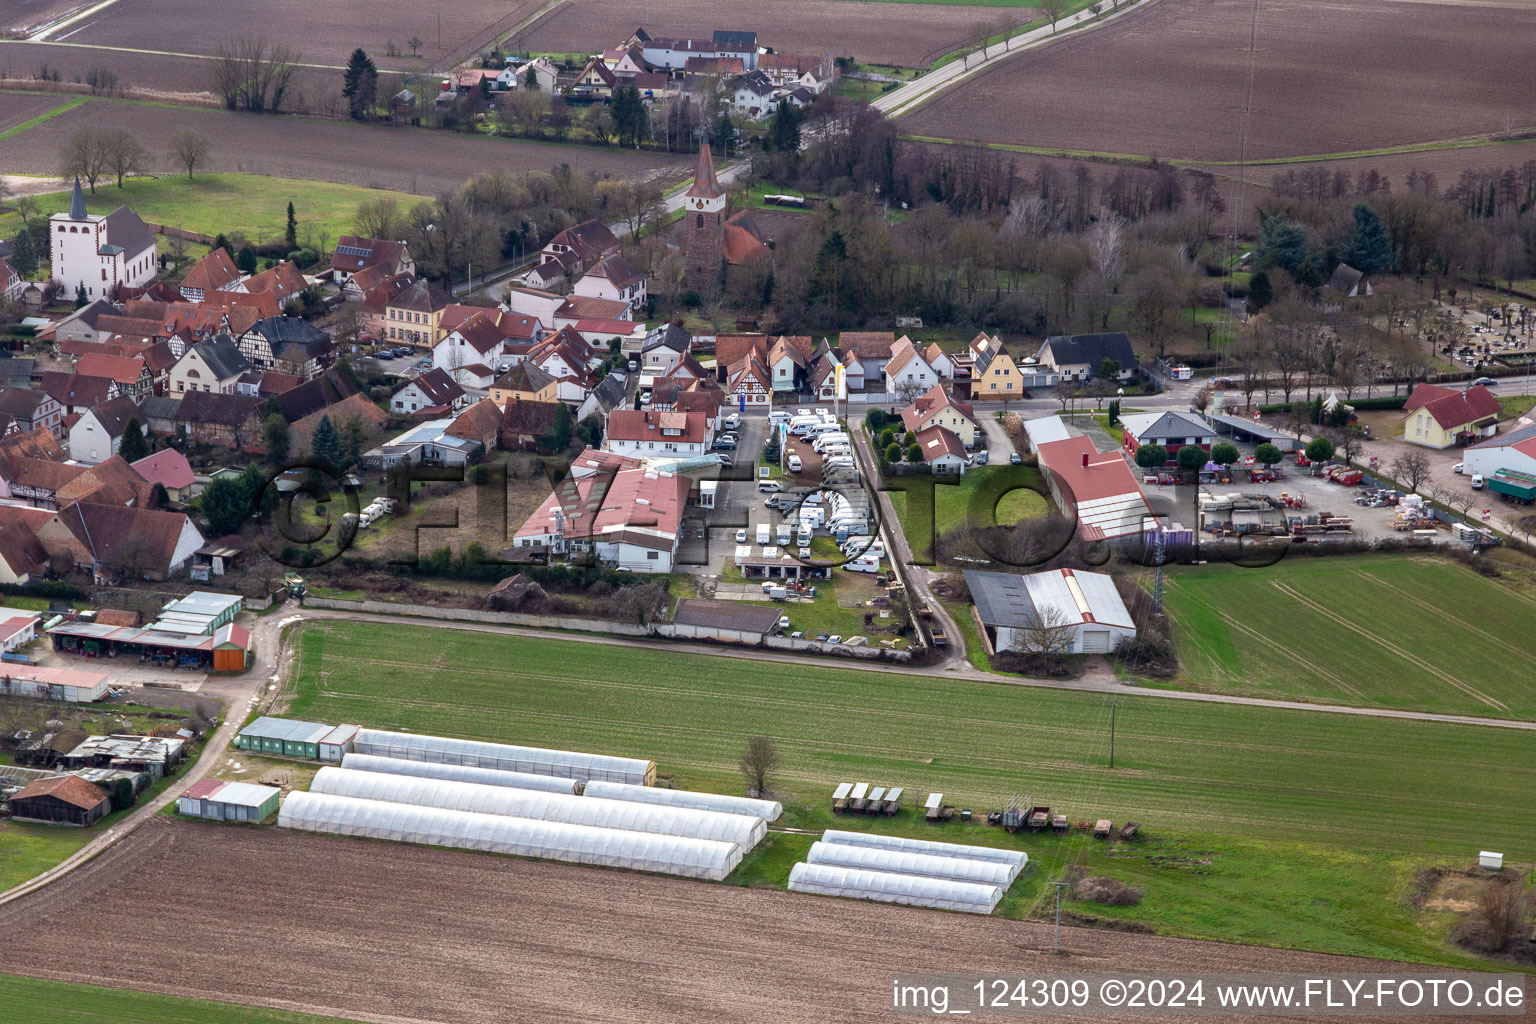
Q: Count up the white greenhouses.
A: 8